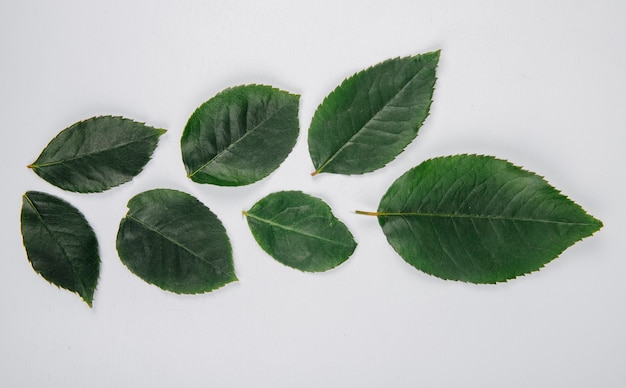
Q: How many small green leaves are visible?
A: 6